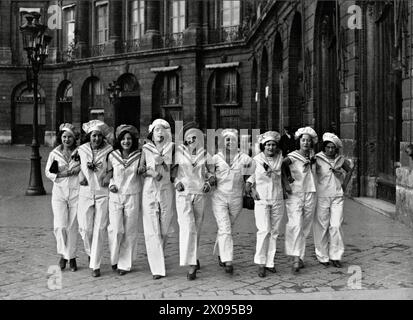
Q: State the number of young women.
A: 9